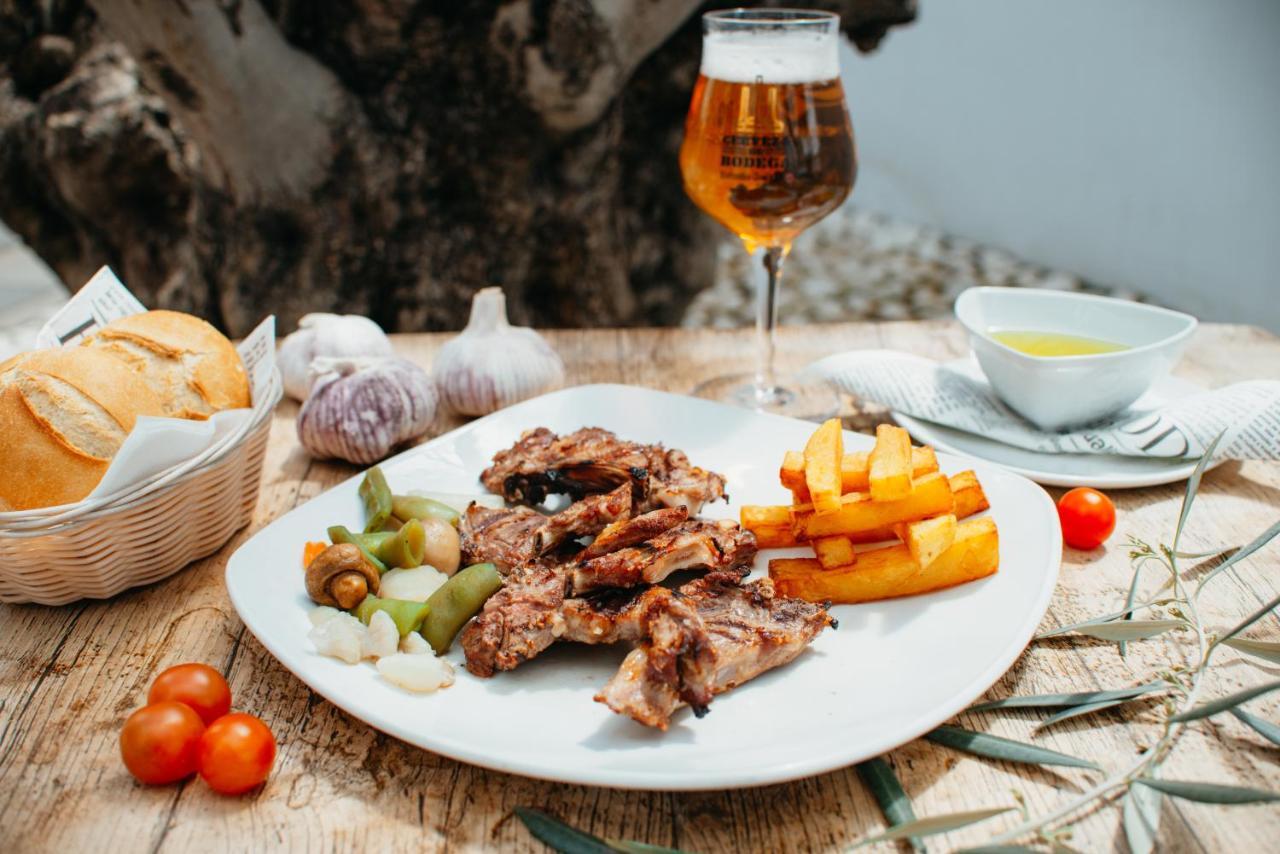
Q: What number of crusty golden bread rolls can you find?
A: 2